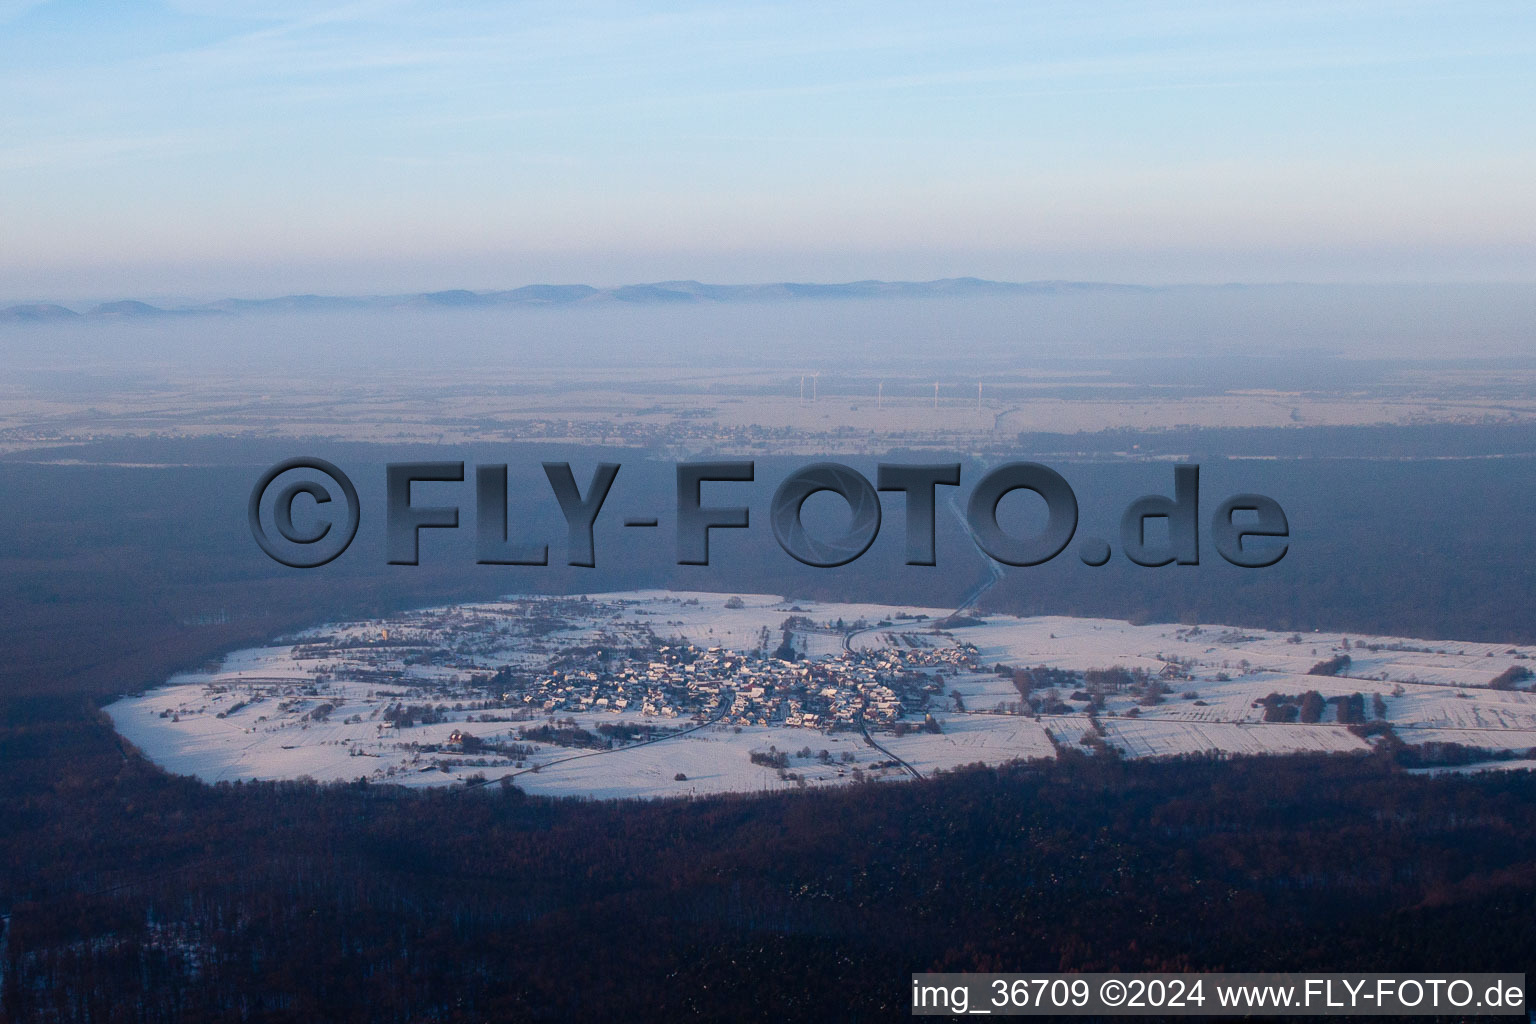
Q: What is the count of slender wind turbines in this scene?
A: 5